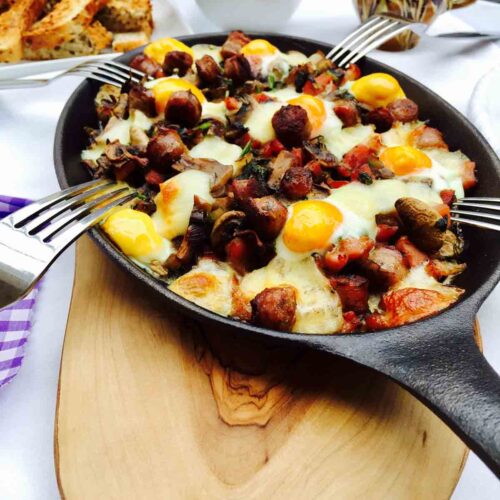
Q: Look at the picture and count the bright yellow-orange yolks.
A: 8